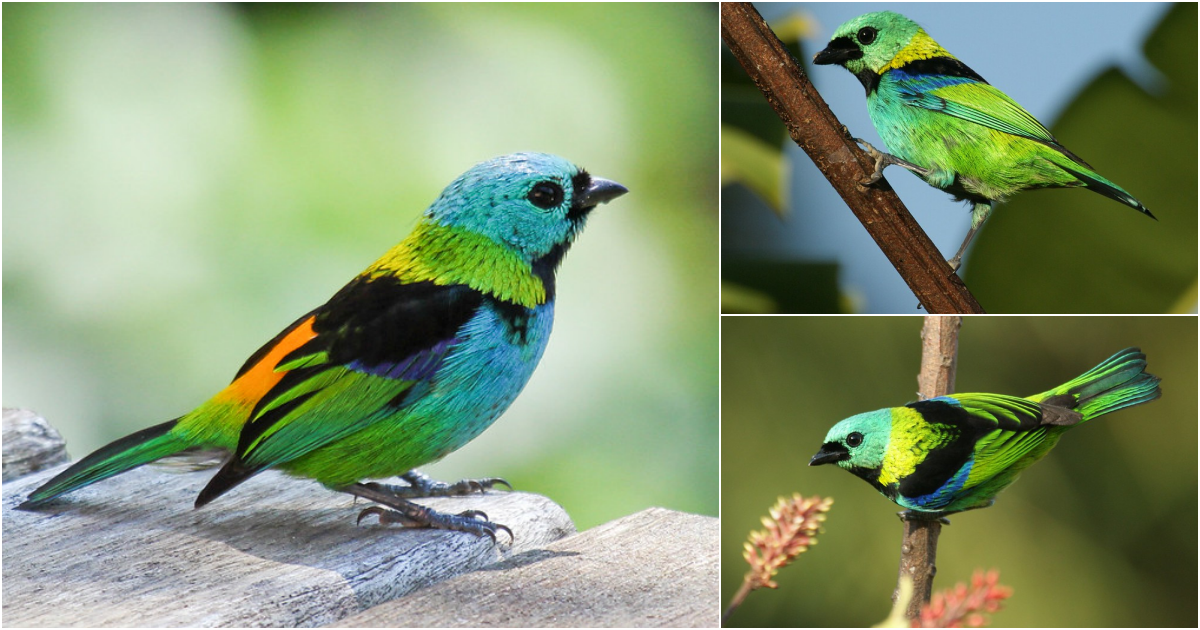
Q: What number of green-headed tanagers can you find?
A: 3